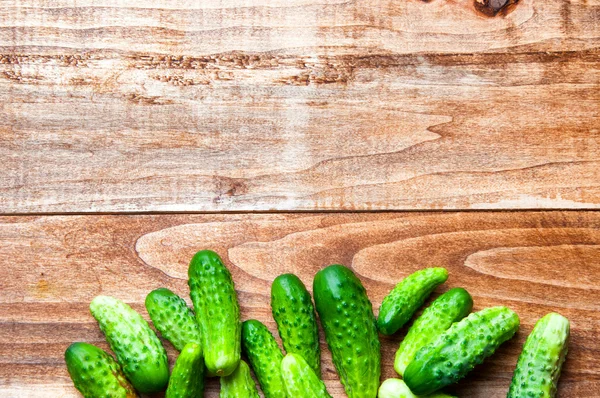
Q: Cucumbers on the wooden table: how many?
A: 15